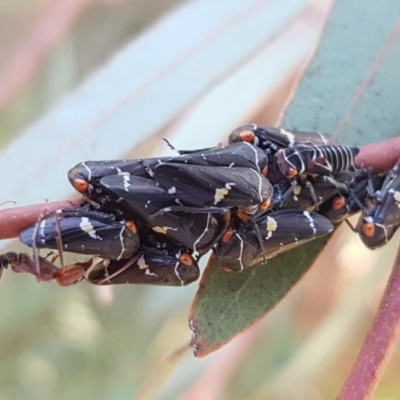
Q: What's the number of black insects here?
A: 11